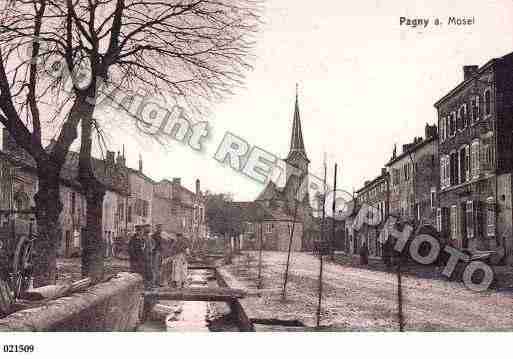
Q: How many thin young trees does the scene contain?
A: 4